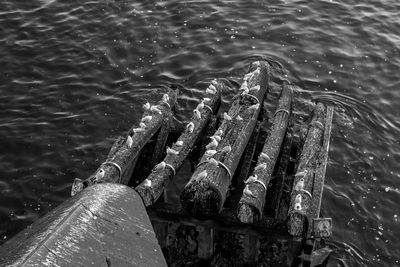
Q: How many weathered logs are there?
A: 5